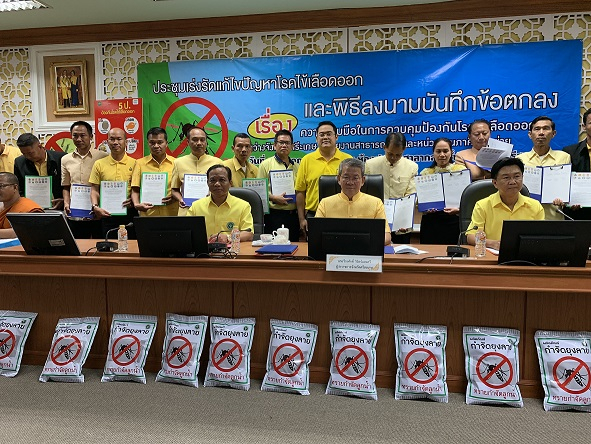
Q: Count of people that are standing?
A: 14